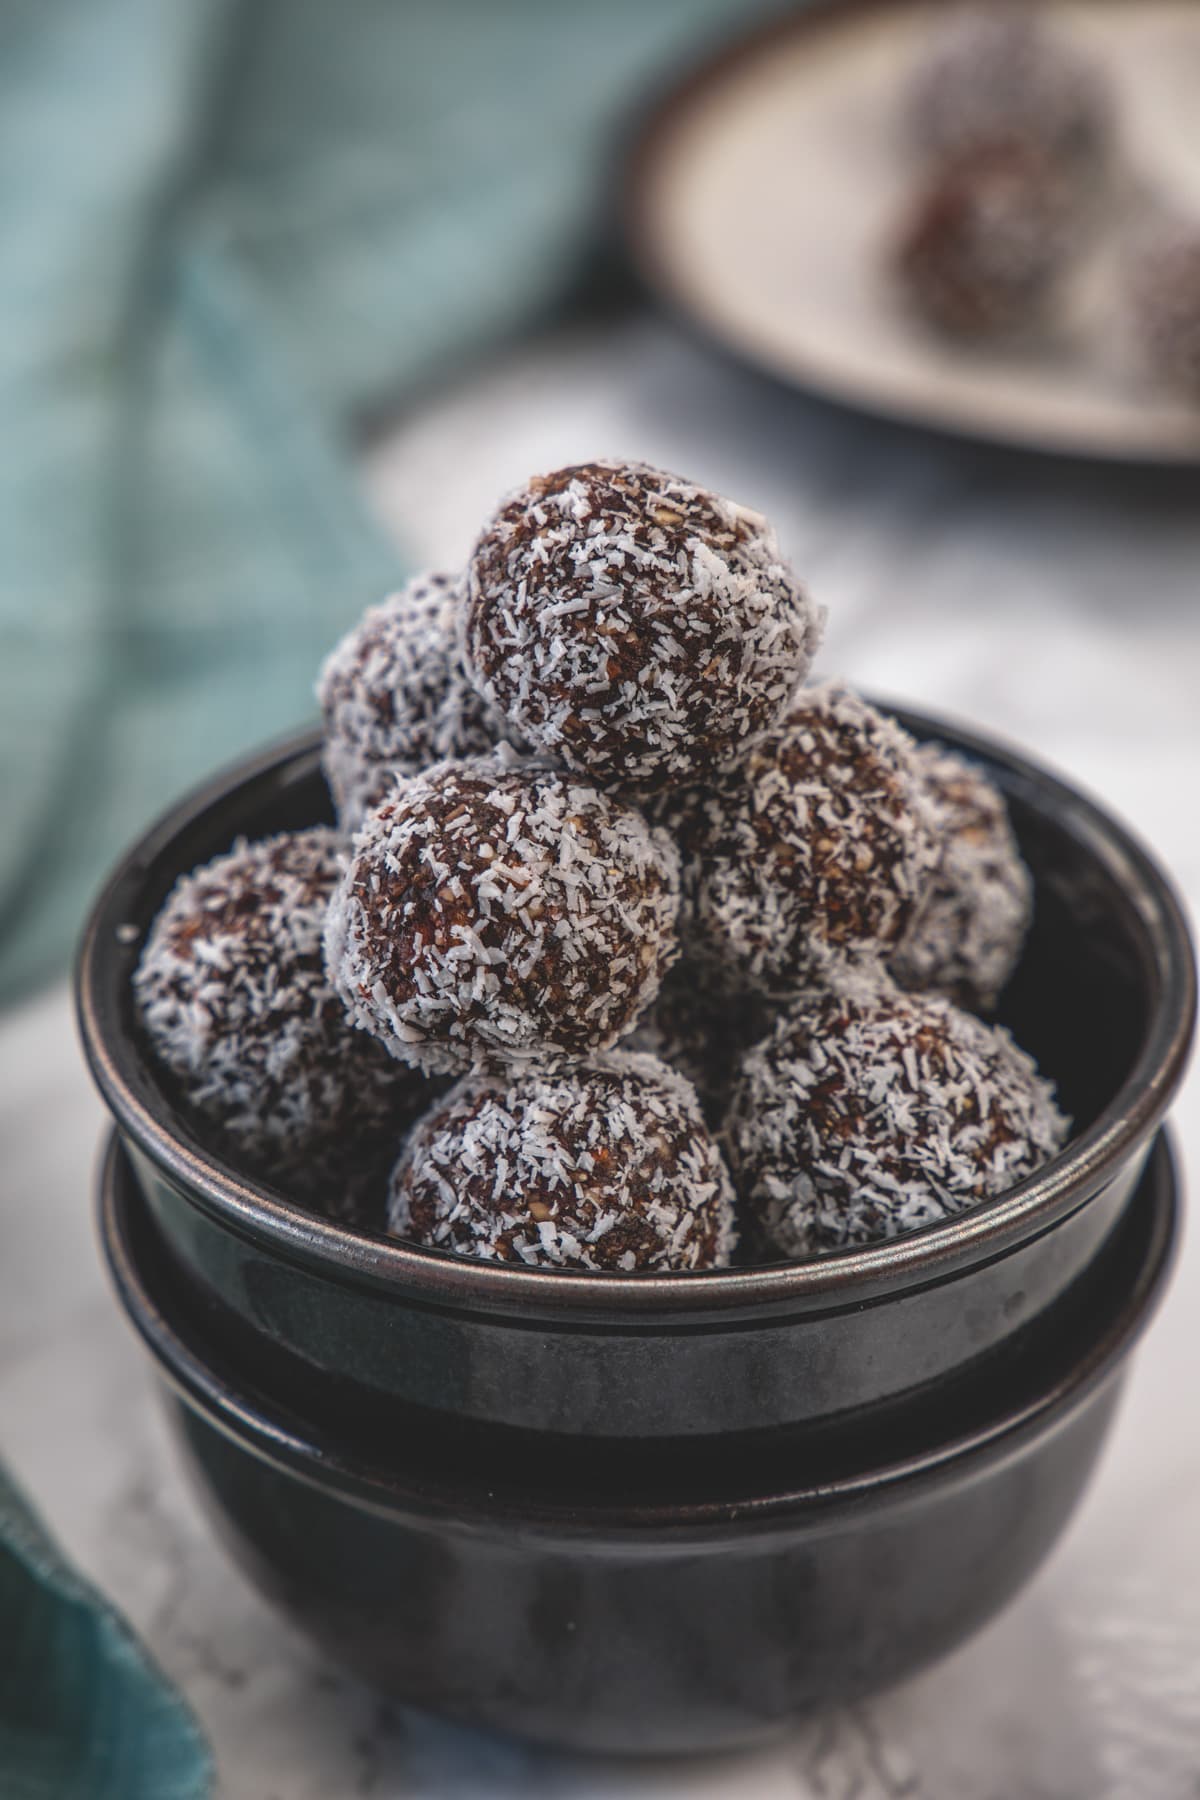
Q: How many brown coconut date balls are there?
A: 11